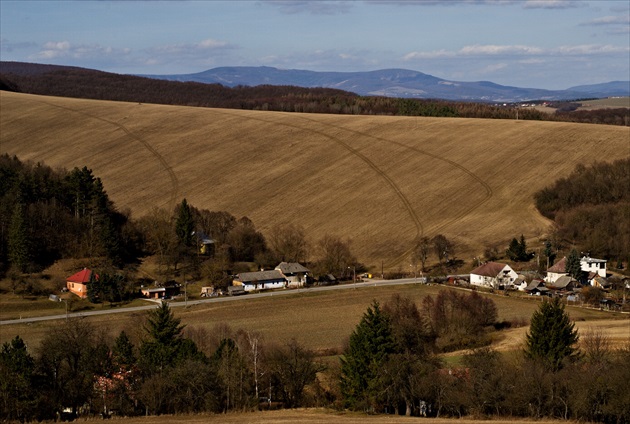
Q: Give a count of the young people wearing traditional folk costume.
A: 0